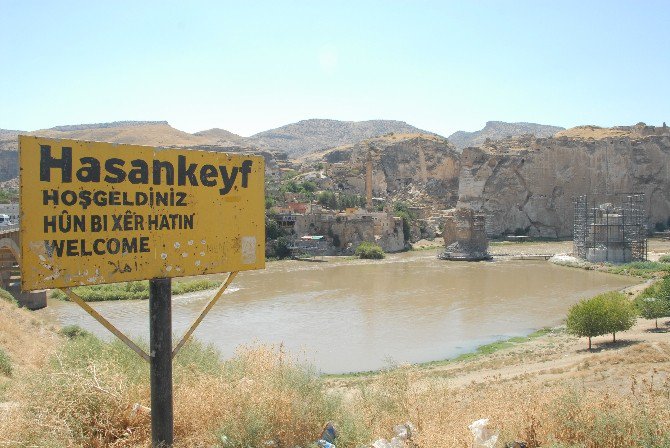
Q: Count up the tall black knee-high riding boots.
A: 0